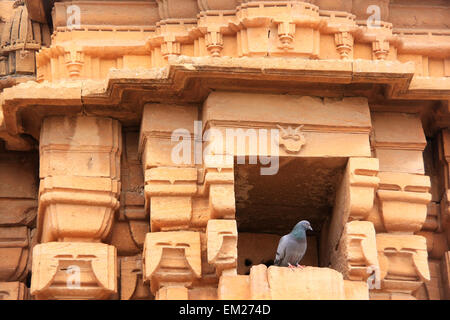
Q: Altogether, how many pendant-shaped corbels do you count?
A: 6